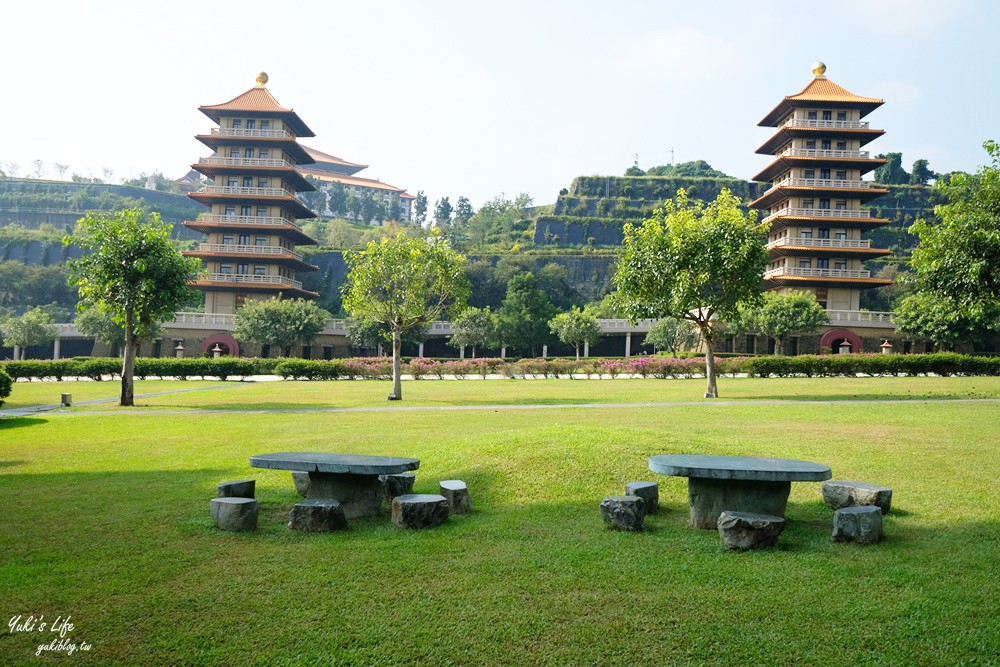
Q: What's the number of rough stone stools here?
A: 12